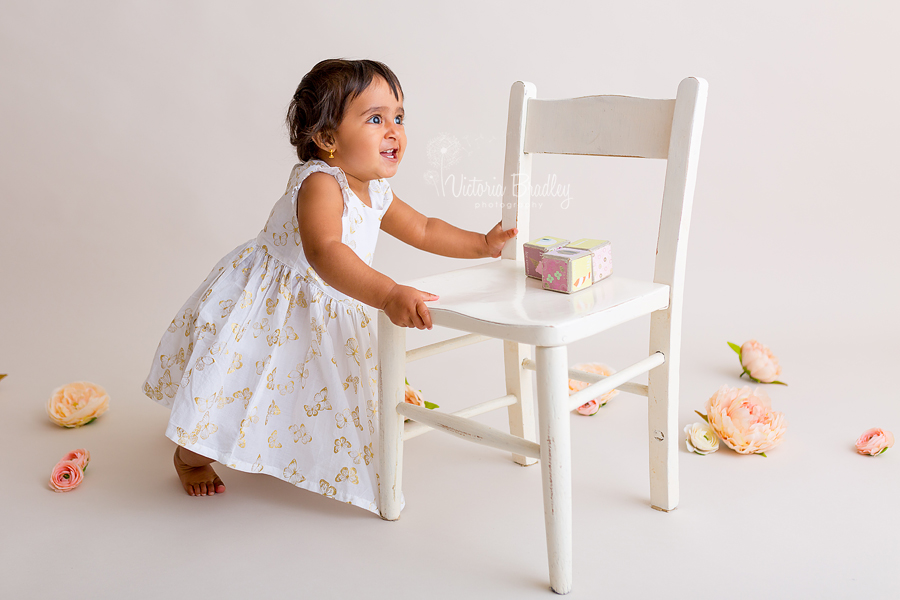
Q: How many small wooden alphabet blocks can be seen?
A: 3